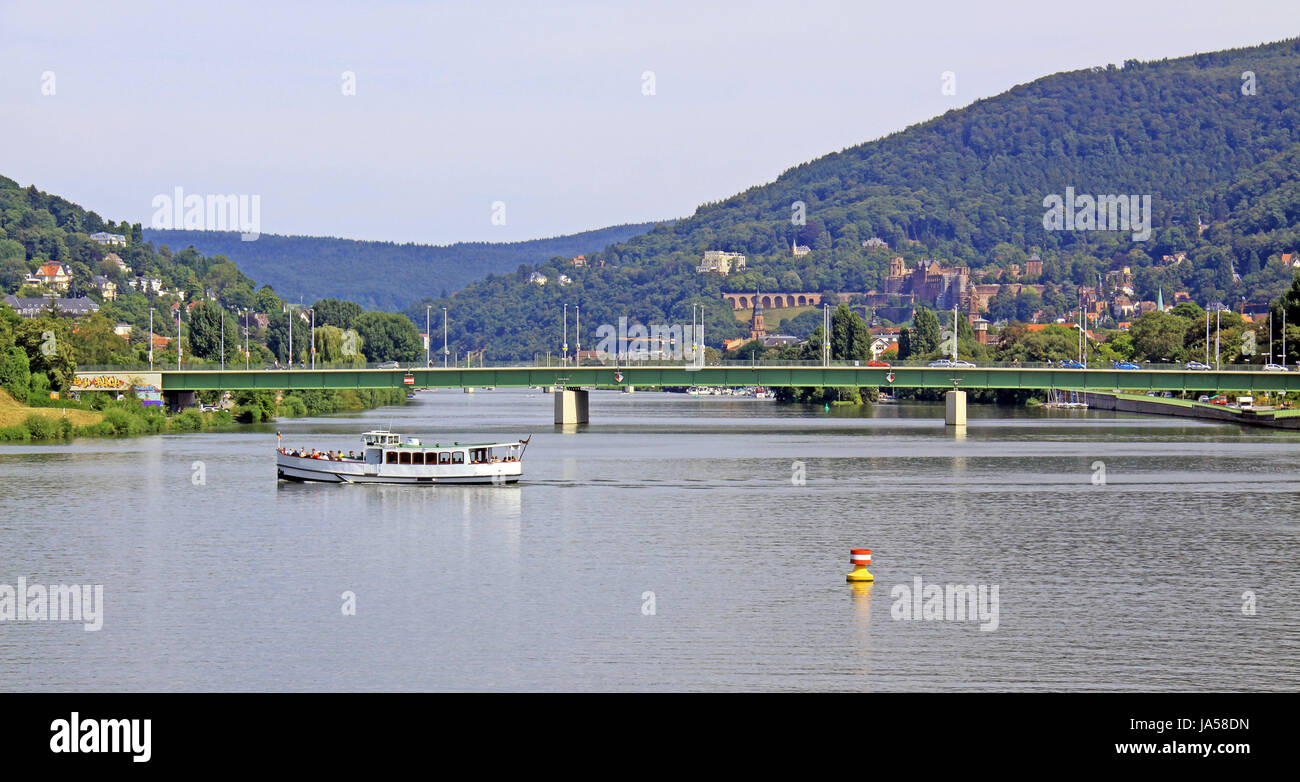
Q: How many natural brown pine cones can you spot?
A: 0